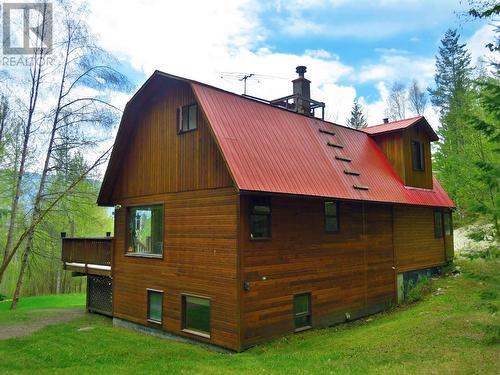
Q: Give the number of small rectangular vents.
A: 5